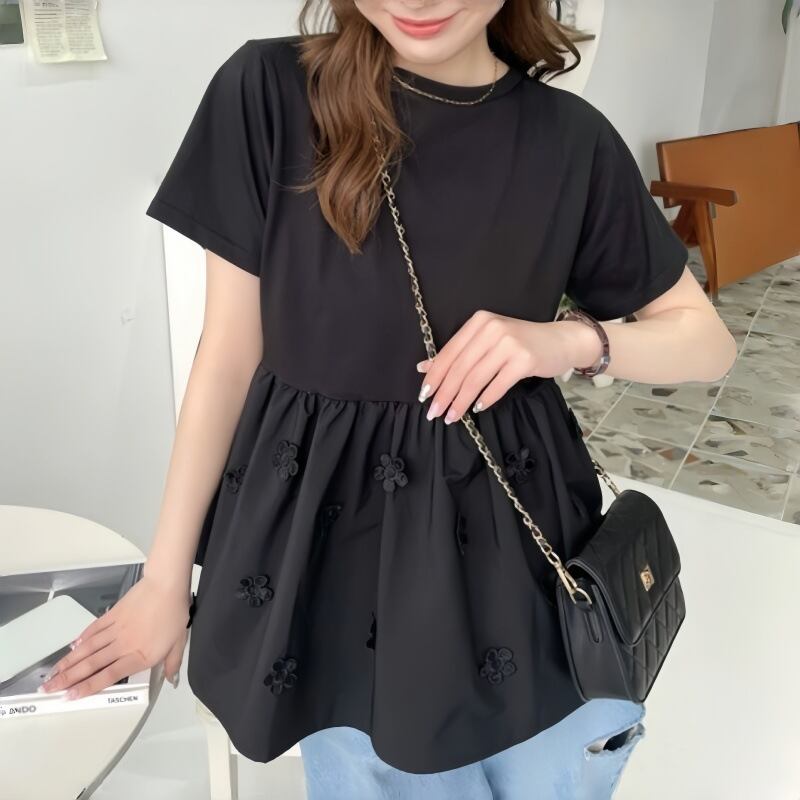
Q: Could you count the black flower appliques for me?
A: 12